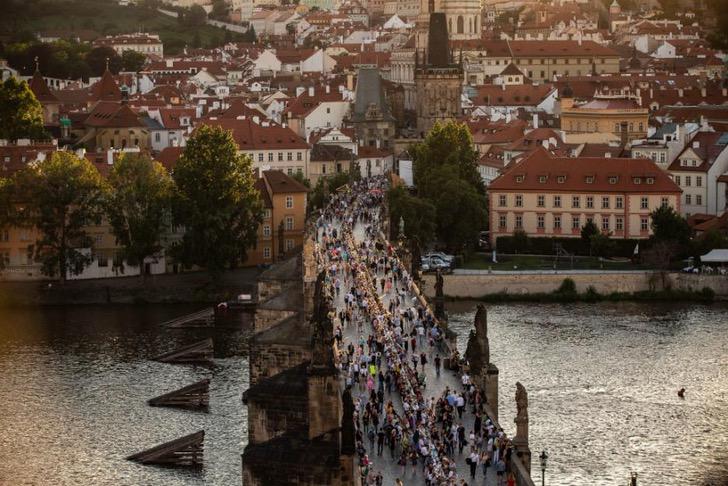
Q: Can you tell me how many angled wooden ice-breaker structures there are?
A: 4